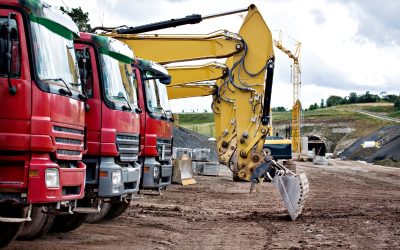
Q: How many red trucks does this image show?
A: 3